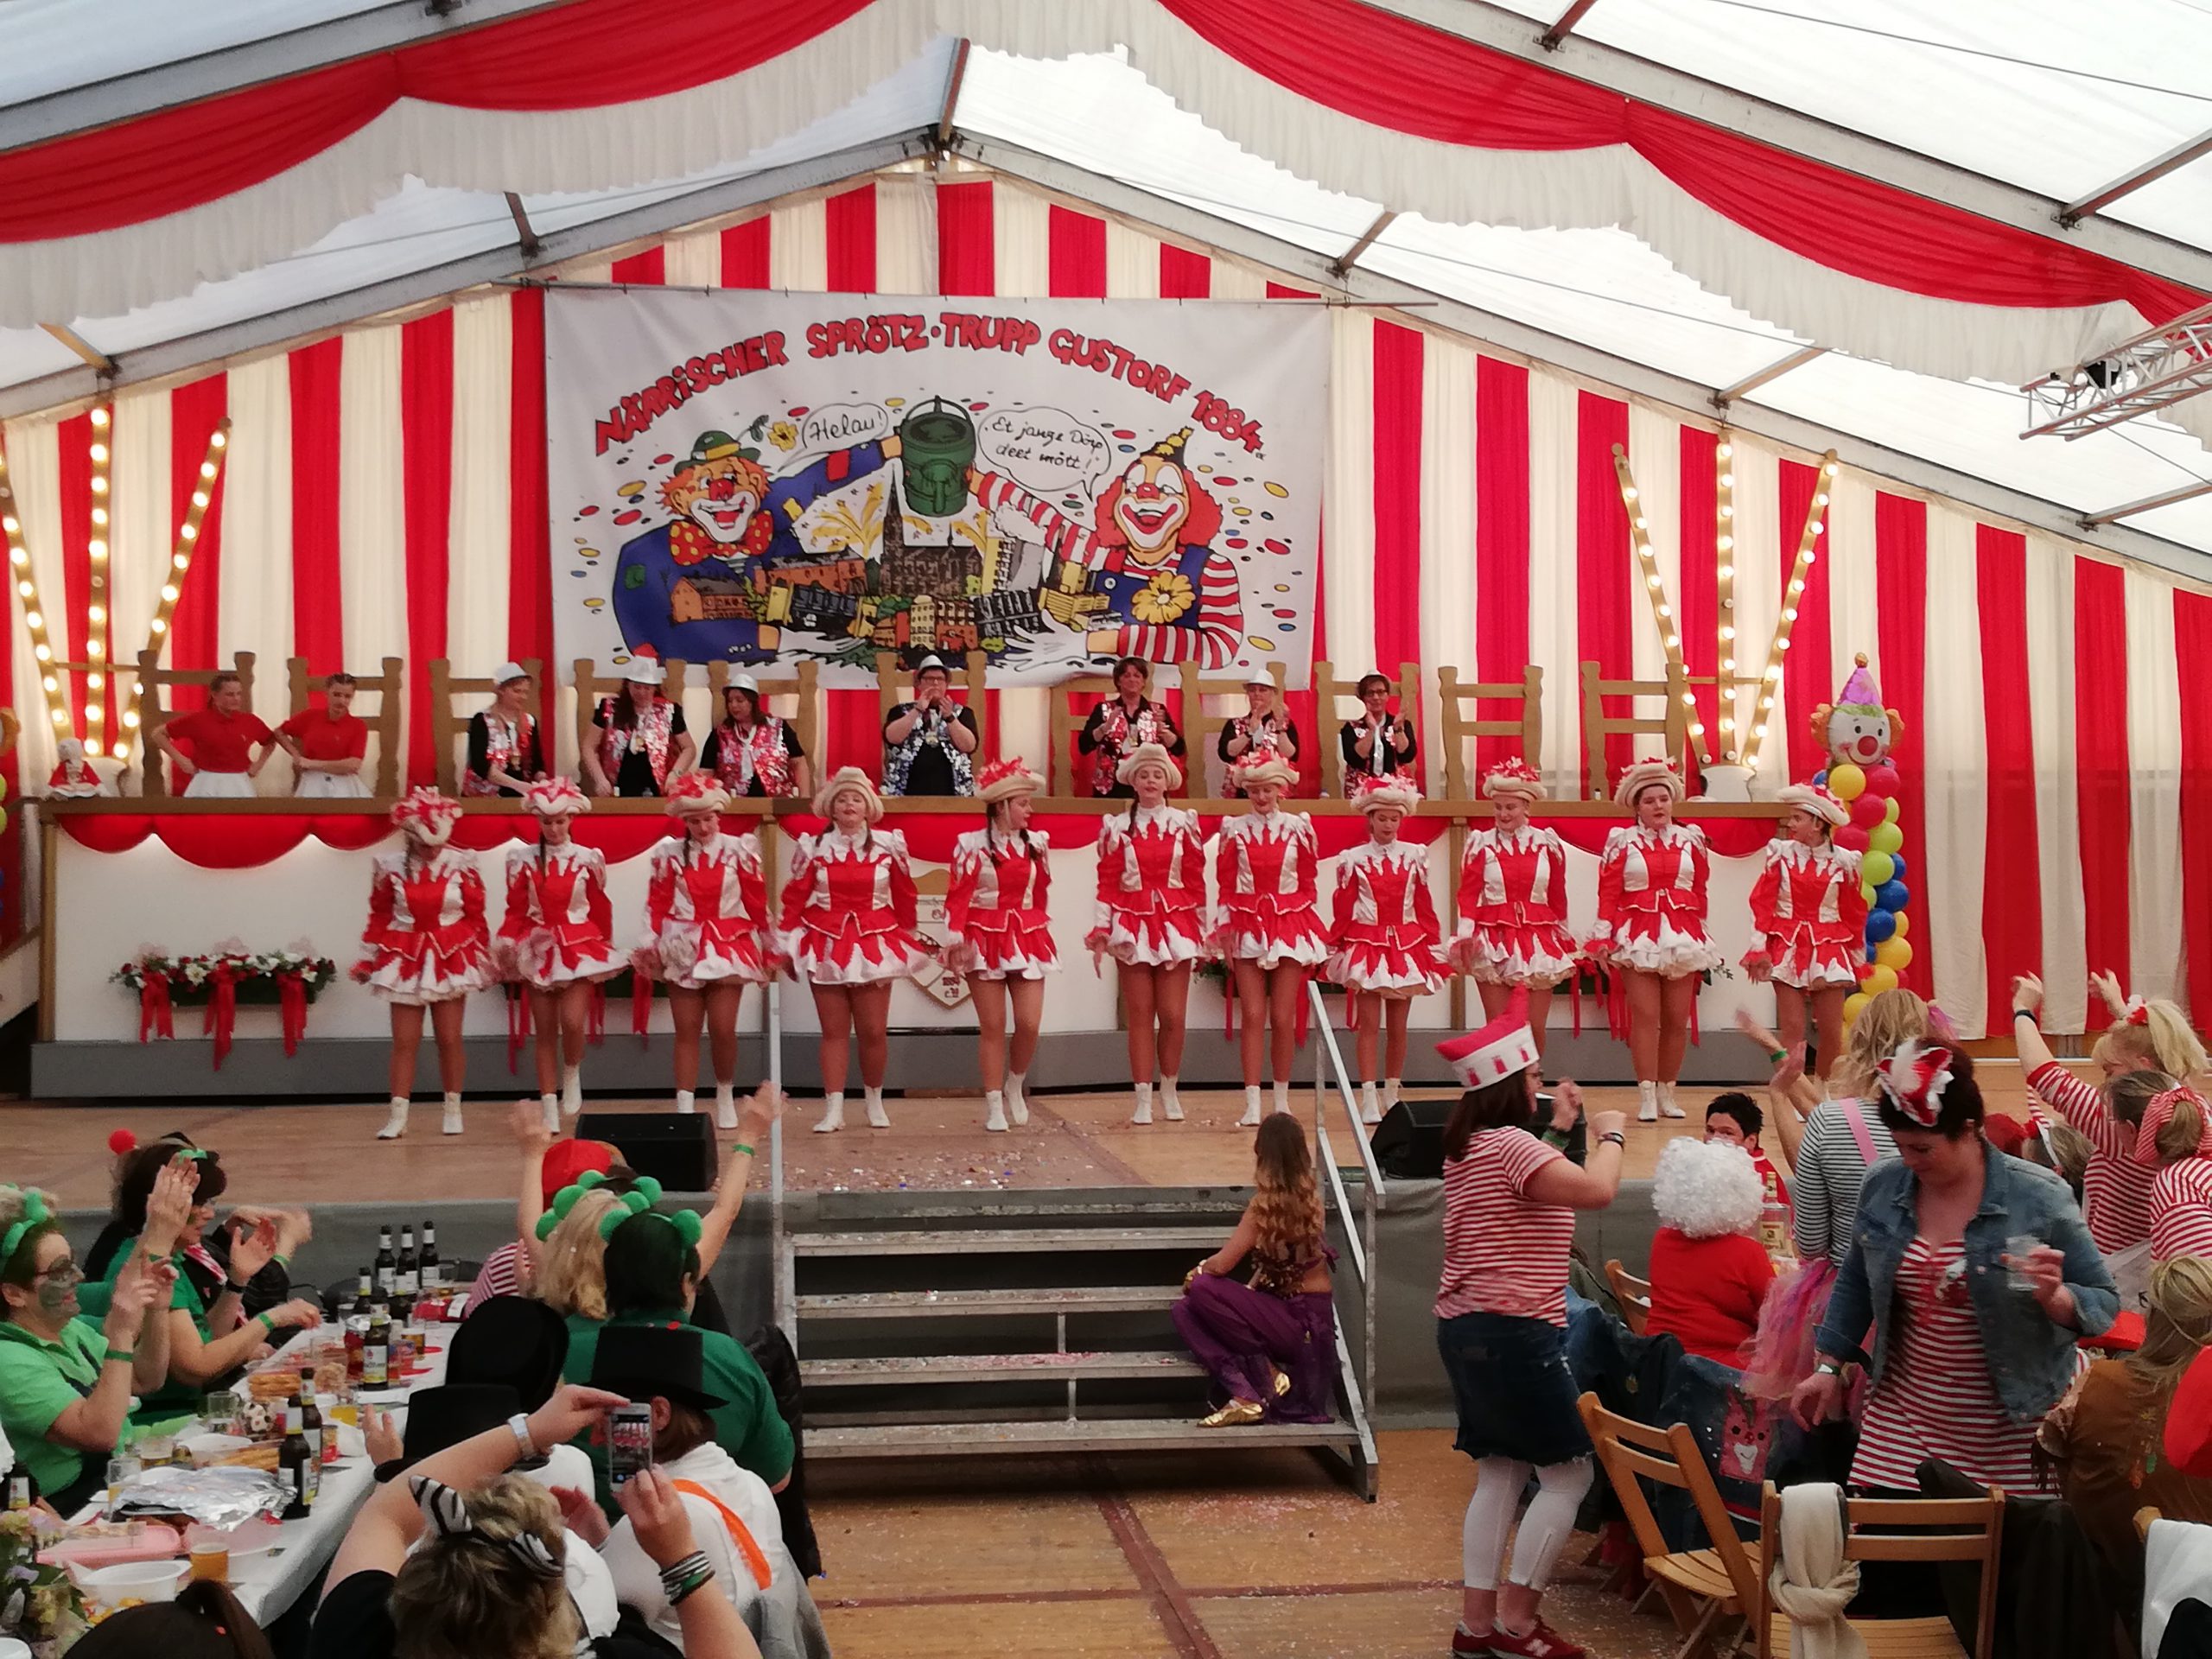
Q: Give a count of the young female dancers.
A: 11